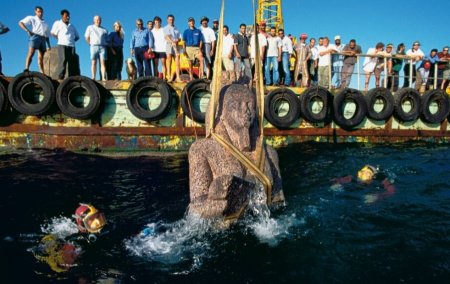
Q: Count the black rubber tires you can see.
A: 11